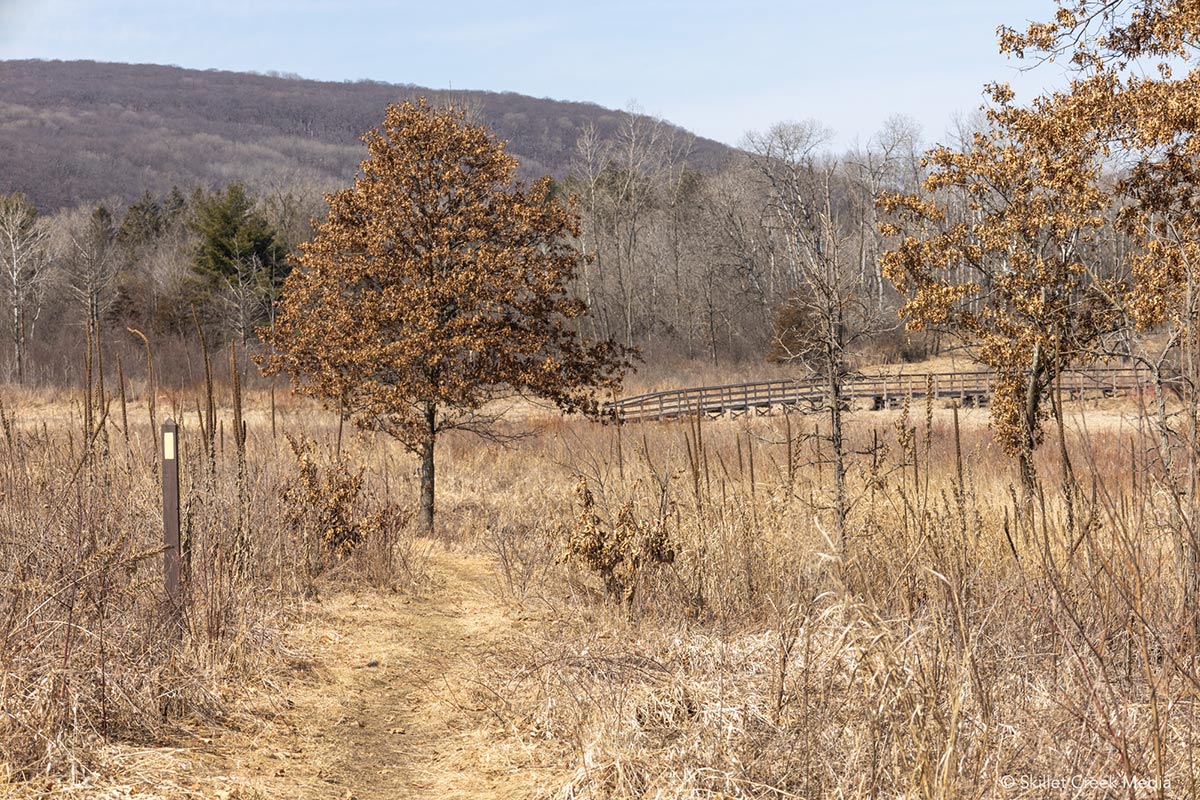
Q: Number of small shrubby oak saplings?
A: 2